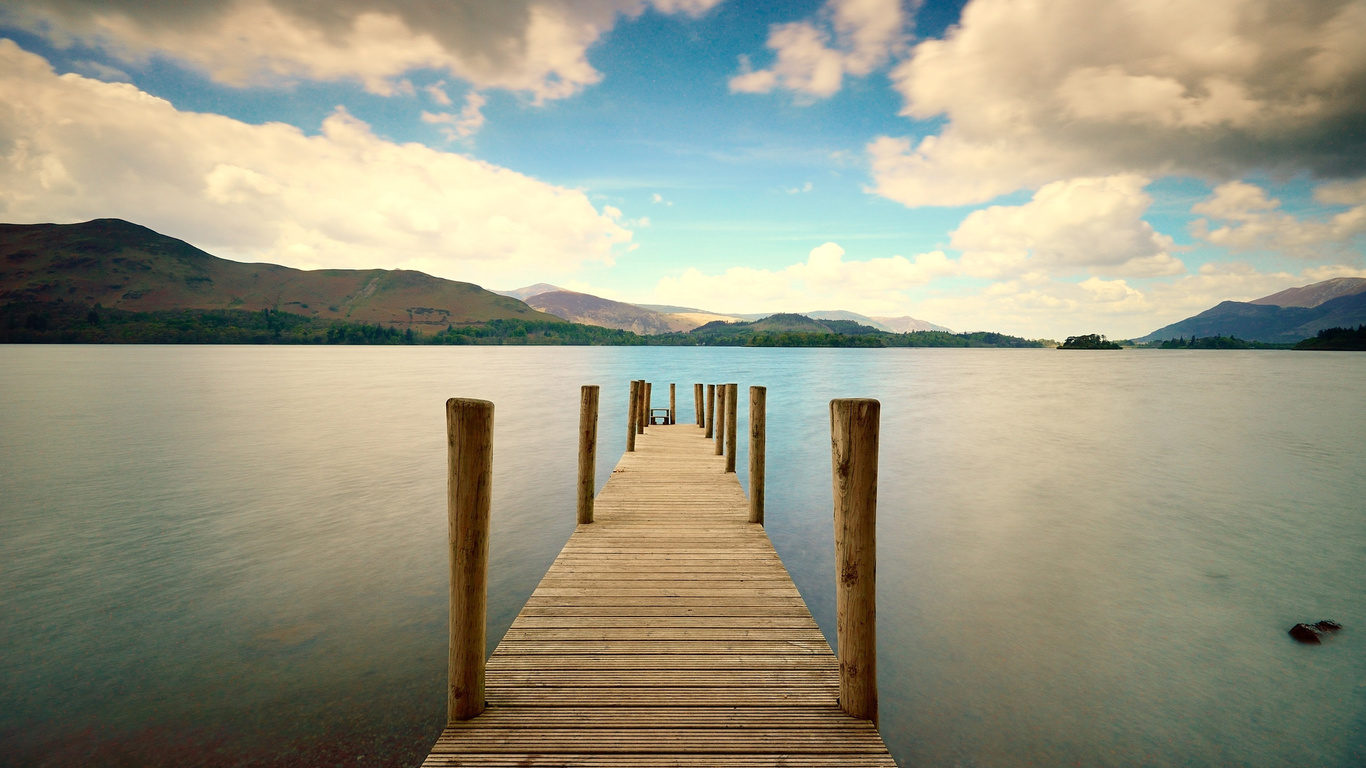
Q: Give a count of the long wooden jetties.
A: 1